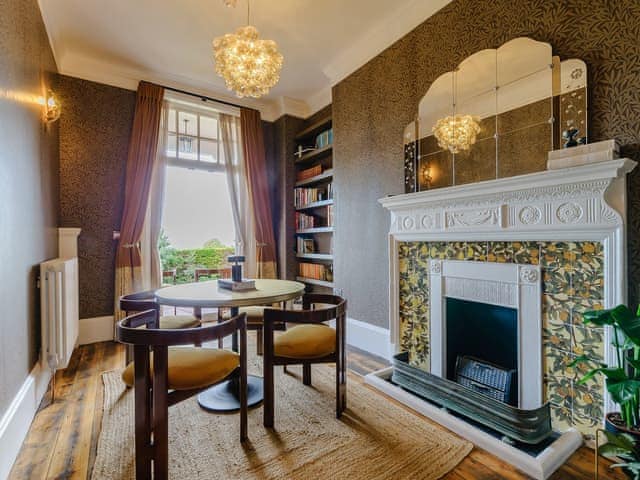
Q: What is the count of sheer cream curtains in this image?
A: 2